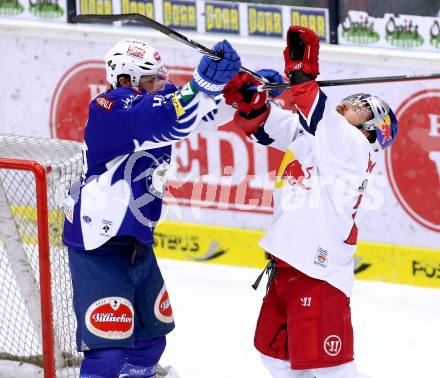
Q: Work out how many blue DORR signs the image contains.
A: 6